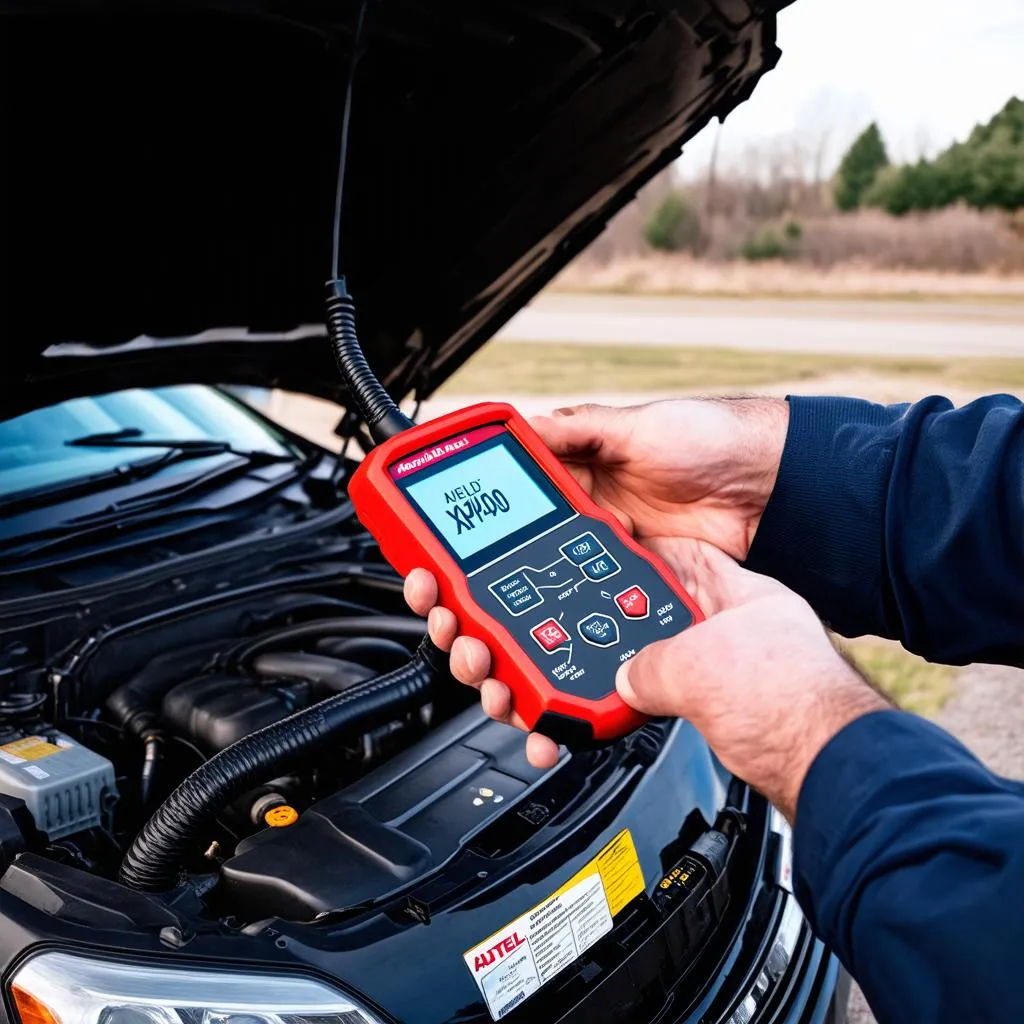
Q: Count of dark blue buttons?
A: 4